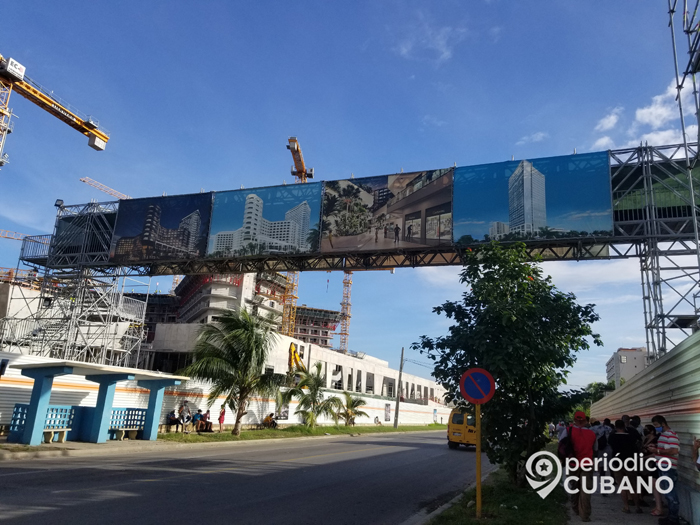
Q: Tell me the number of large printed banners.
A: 4